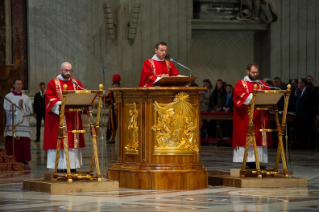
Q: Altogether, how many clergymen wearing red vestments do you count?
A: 3